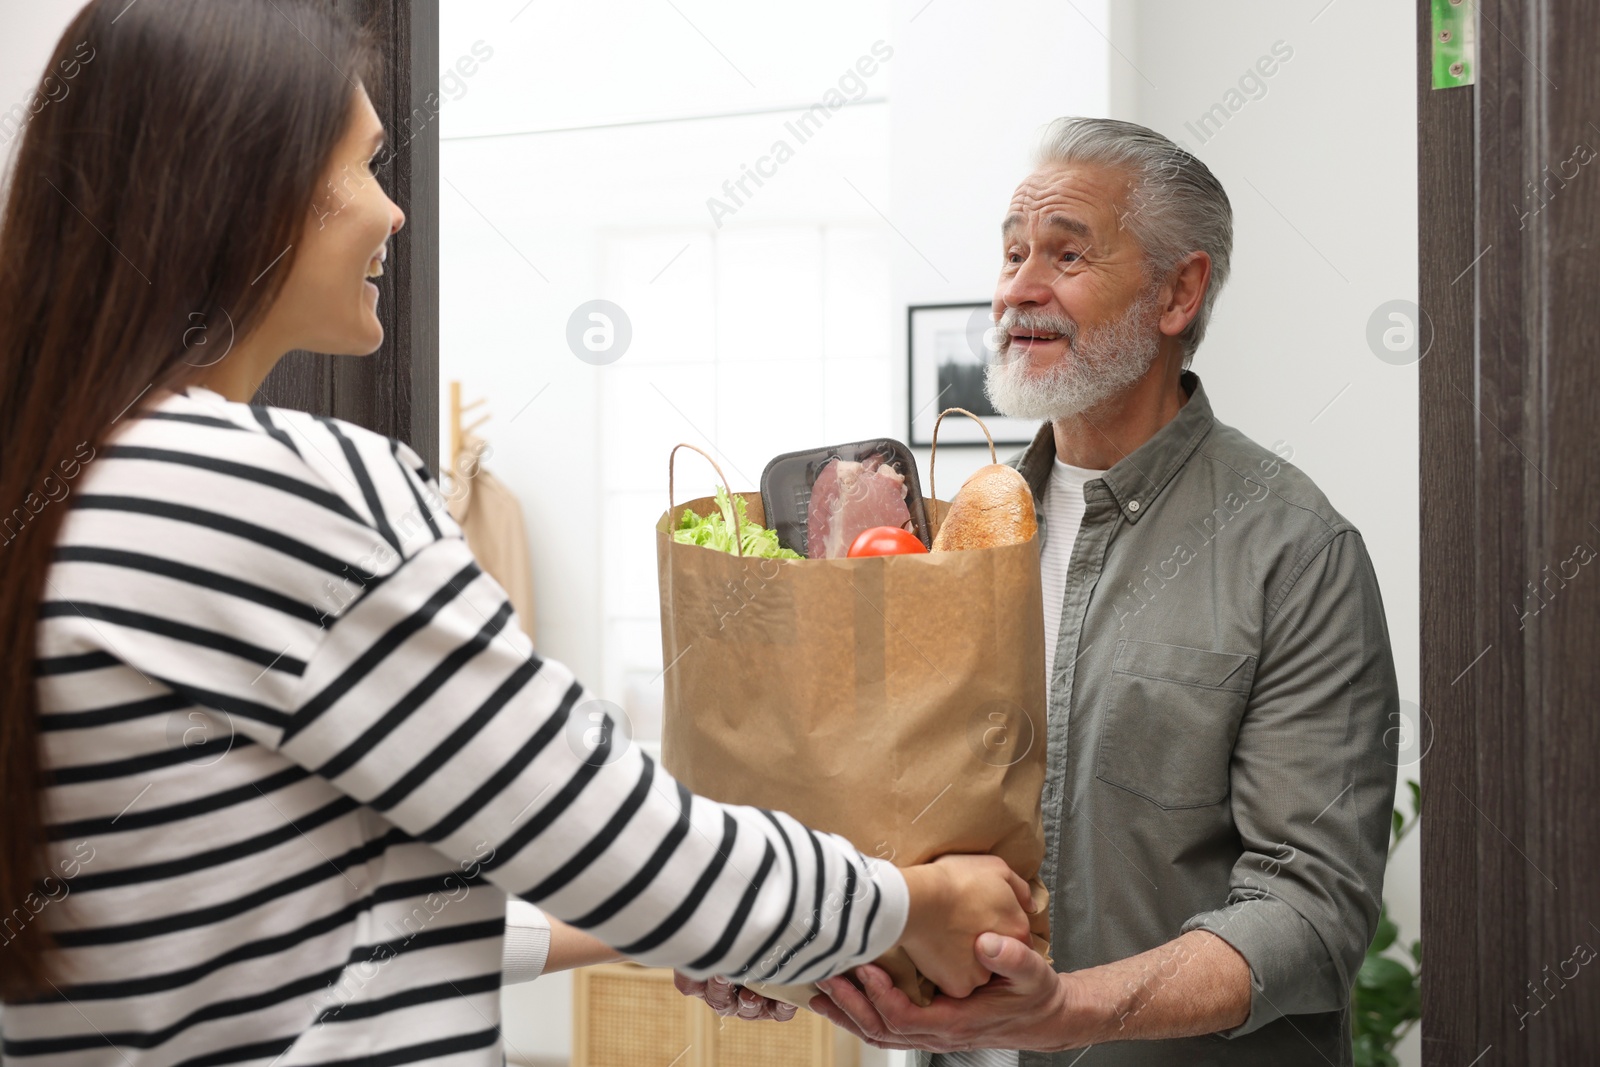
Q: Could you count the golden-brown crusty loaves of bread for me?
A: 1